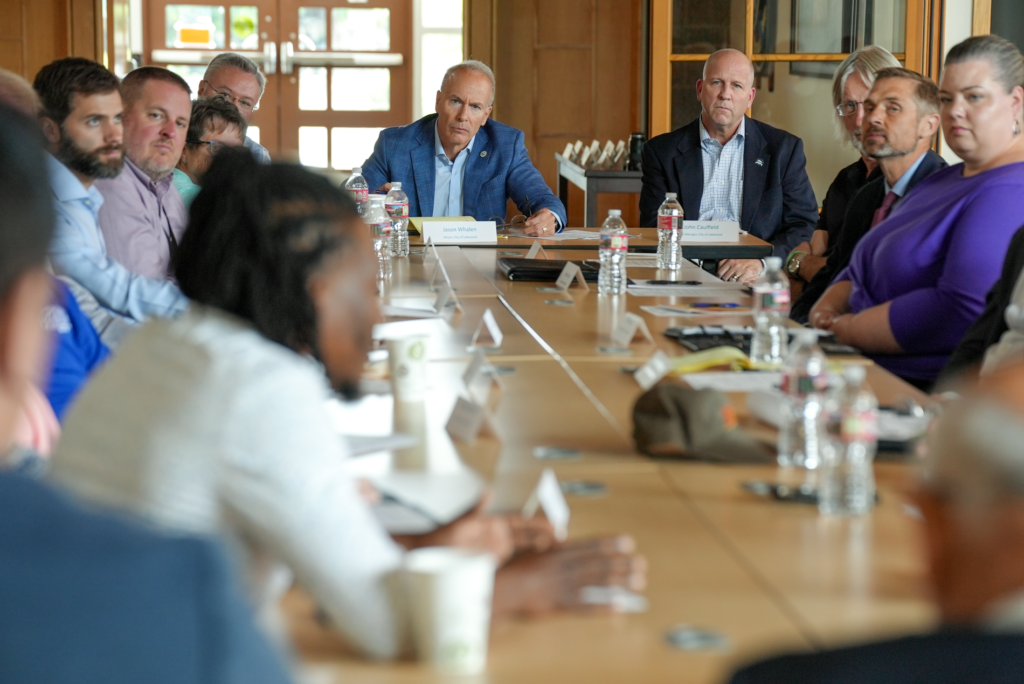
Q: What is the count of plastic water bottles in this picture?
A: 8